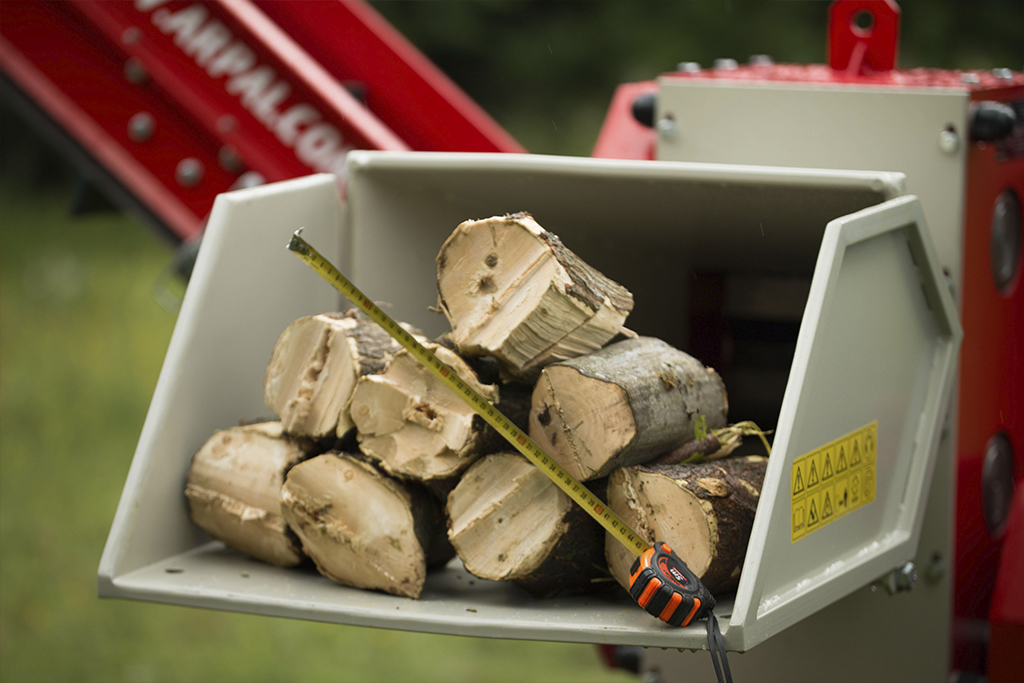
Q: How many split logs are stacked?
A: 8